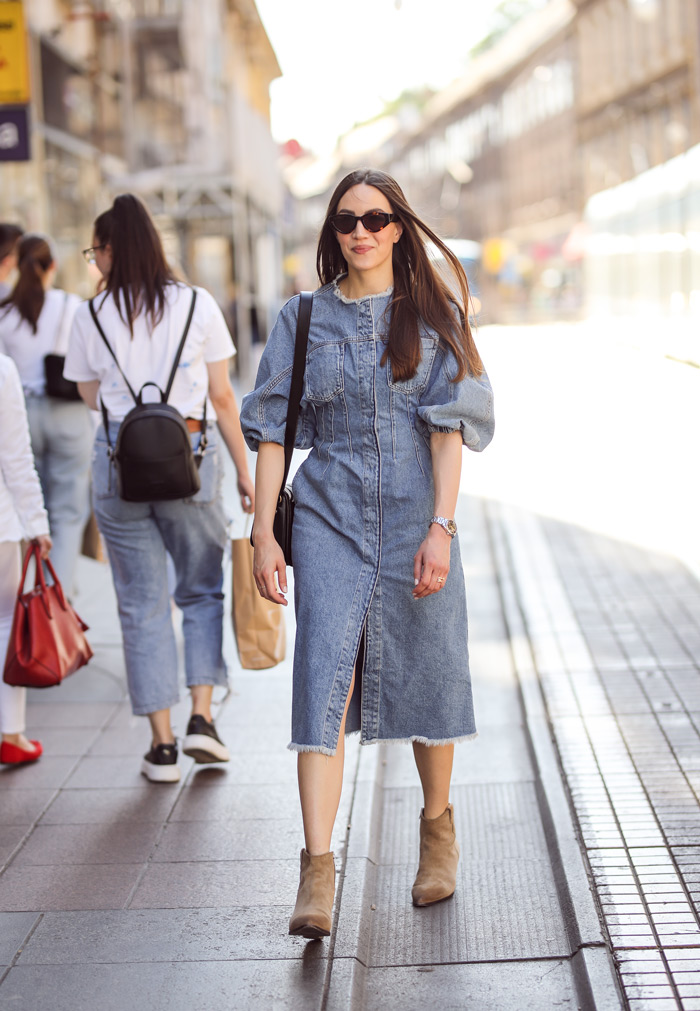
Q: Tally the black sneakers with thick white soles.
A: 2